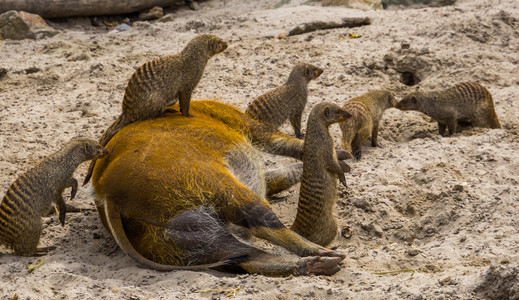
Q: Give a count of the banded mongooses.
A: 6